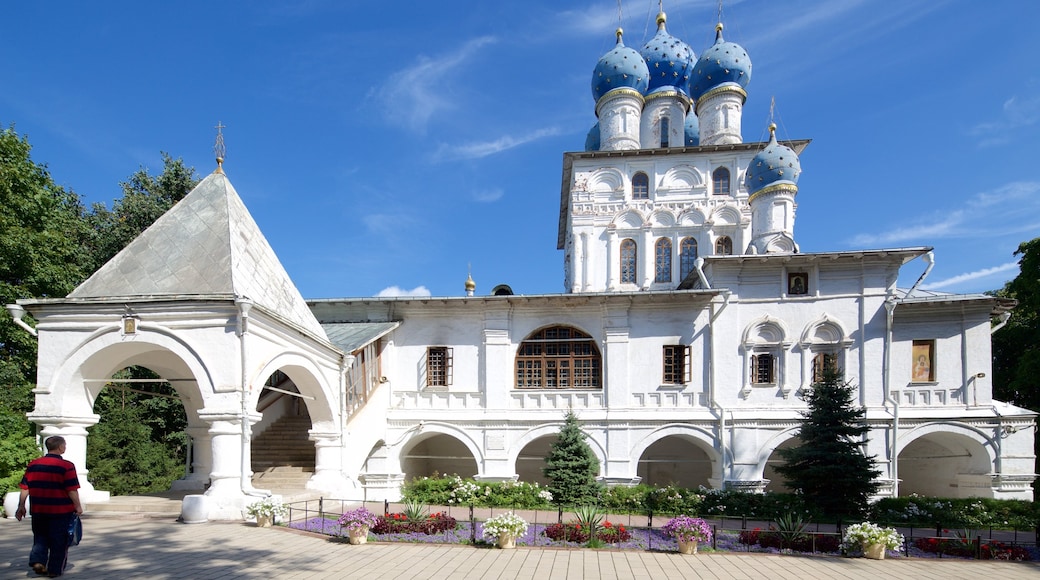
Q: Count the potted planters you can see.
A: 5